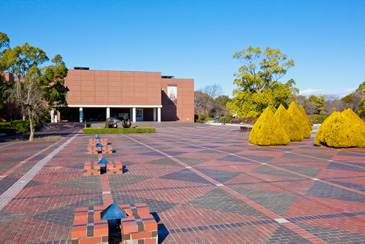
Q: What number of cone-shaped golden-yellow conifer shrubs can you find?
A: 6